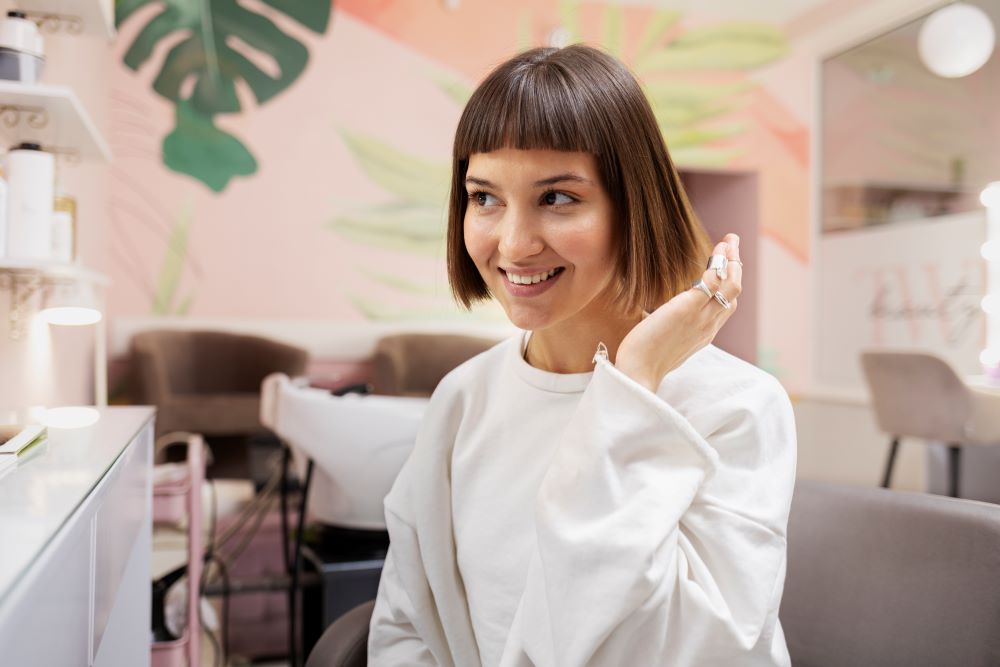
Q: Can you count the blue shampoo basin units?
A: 0